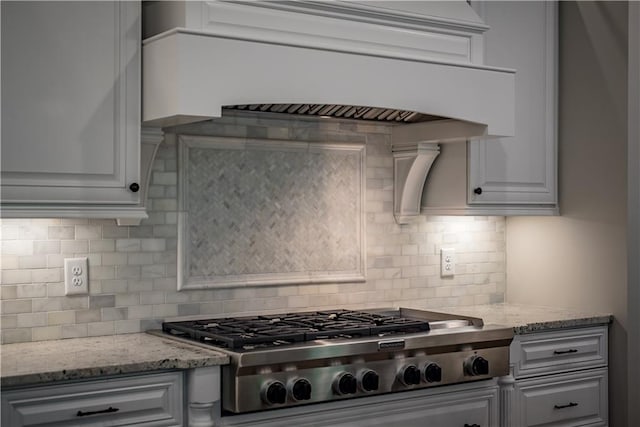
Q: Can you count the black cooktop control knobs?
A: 7